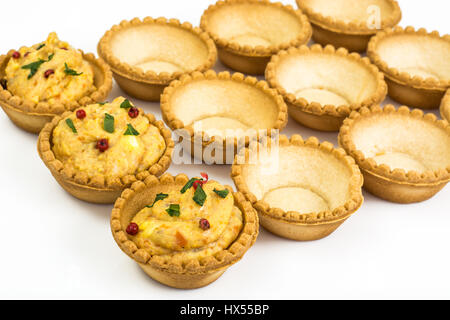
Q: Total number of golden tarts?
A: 12